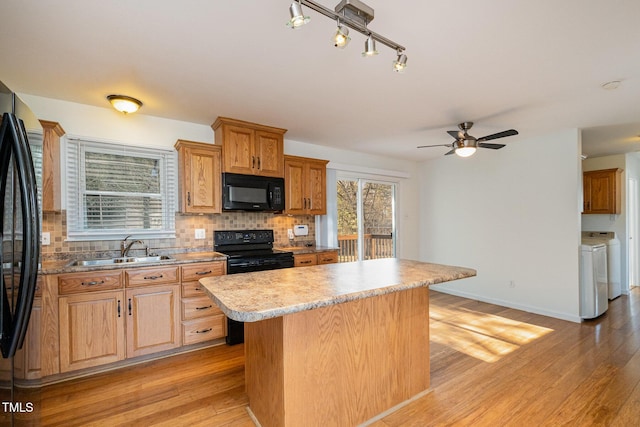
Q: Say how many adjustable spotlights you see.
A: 4